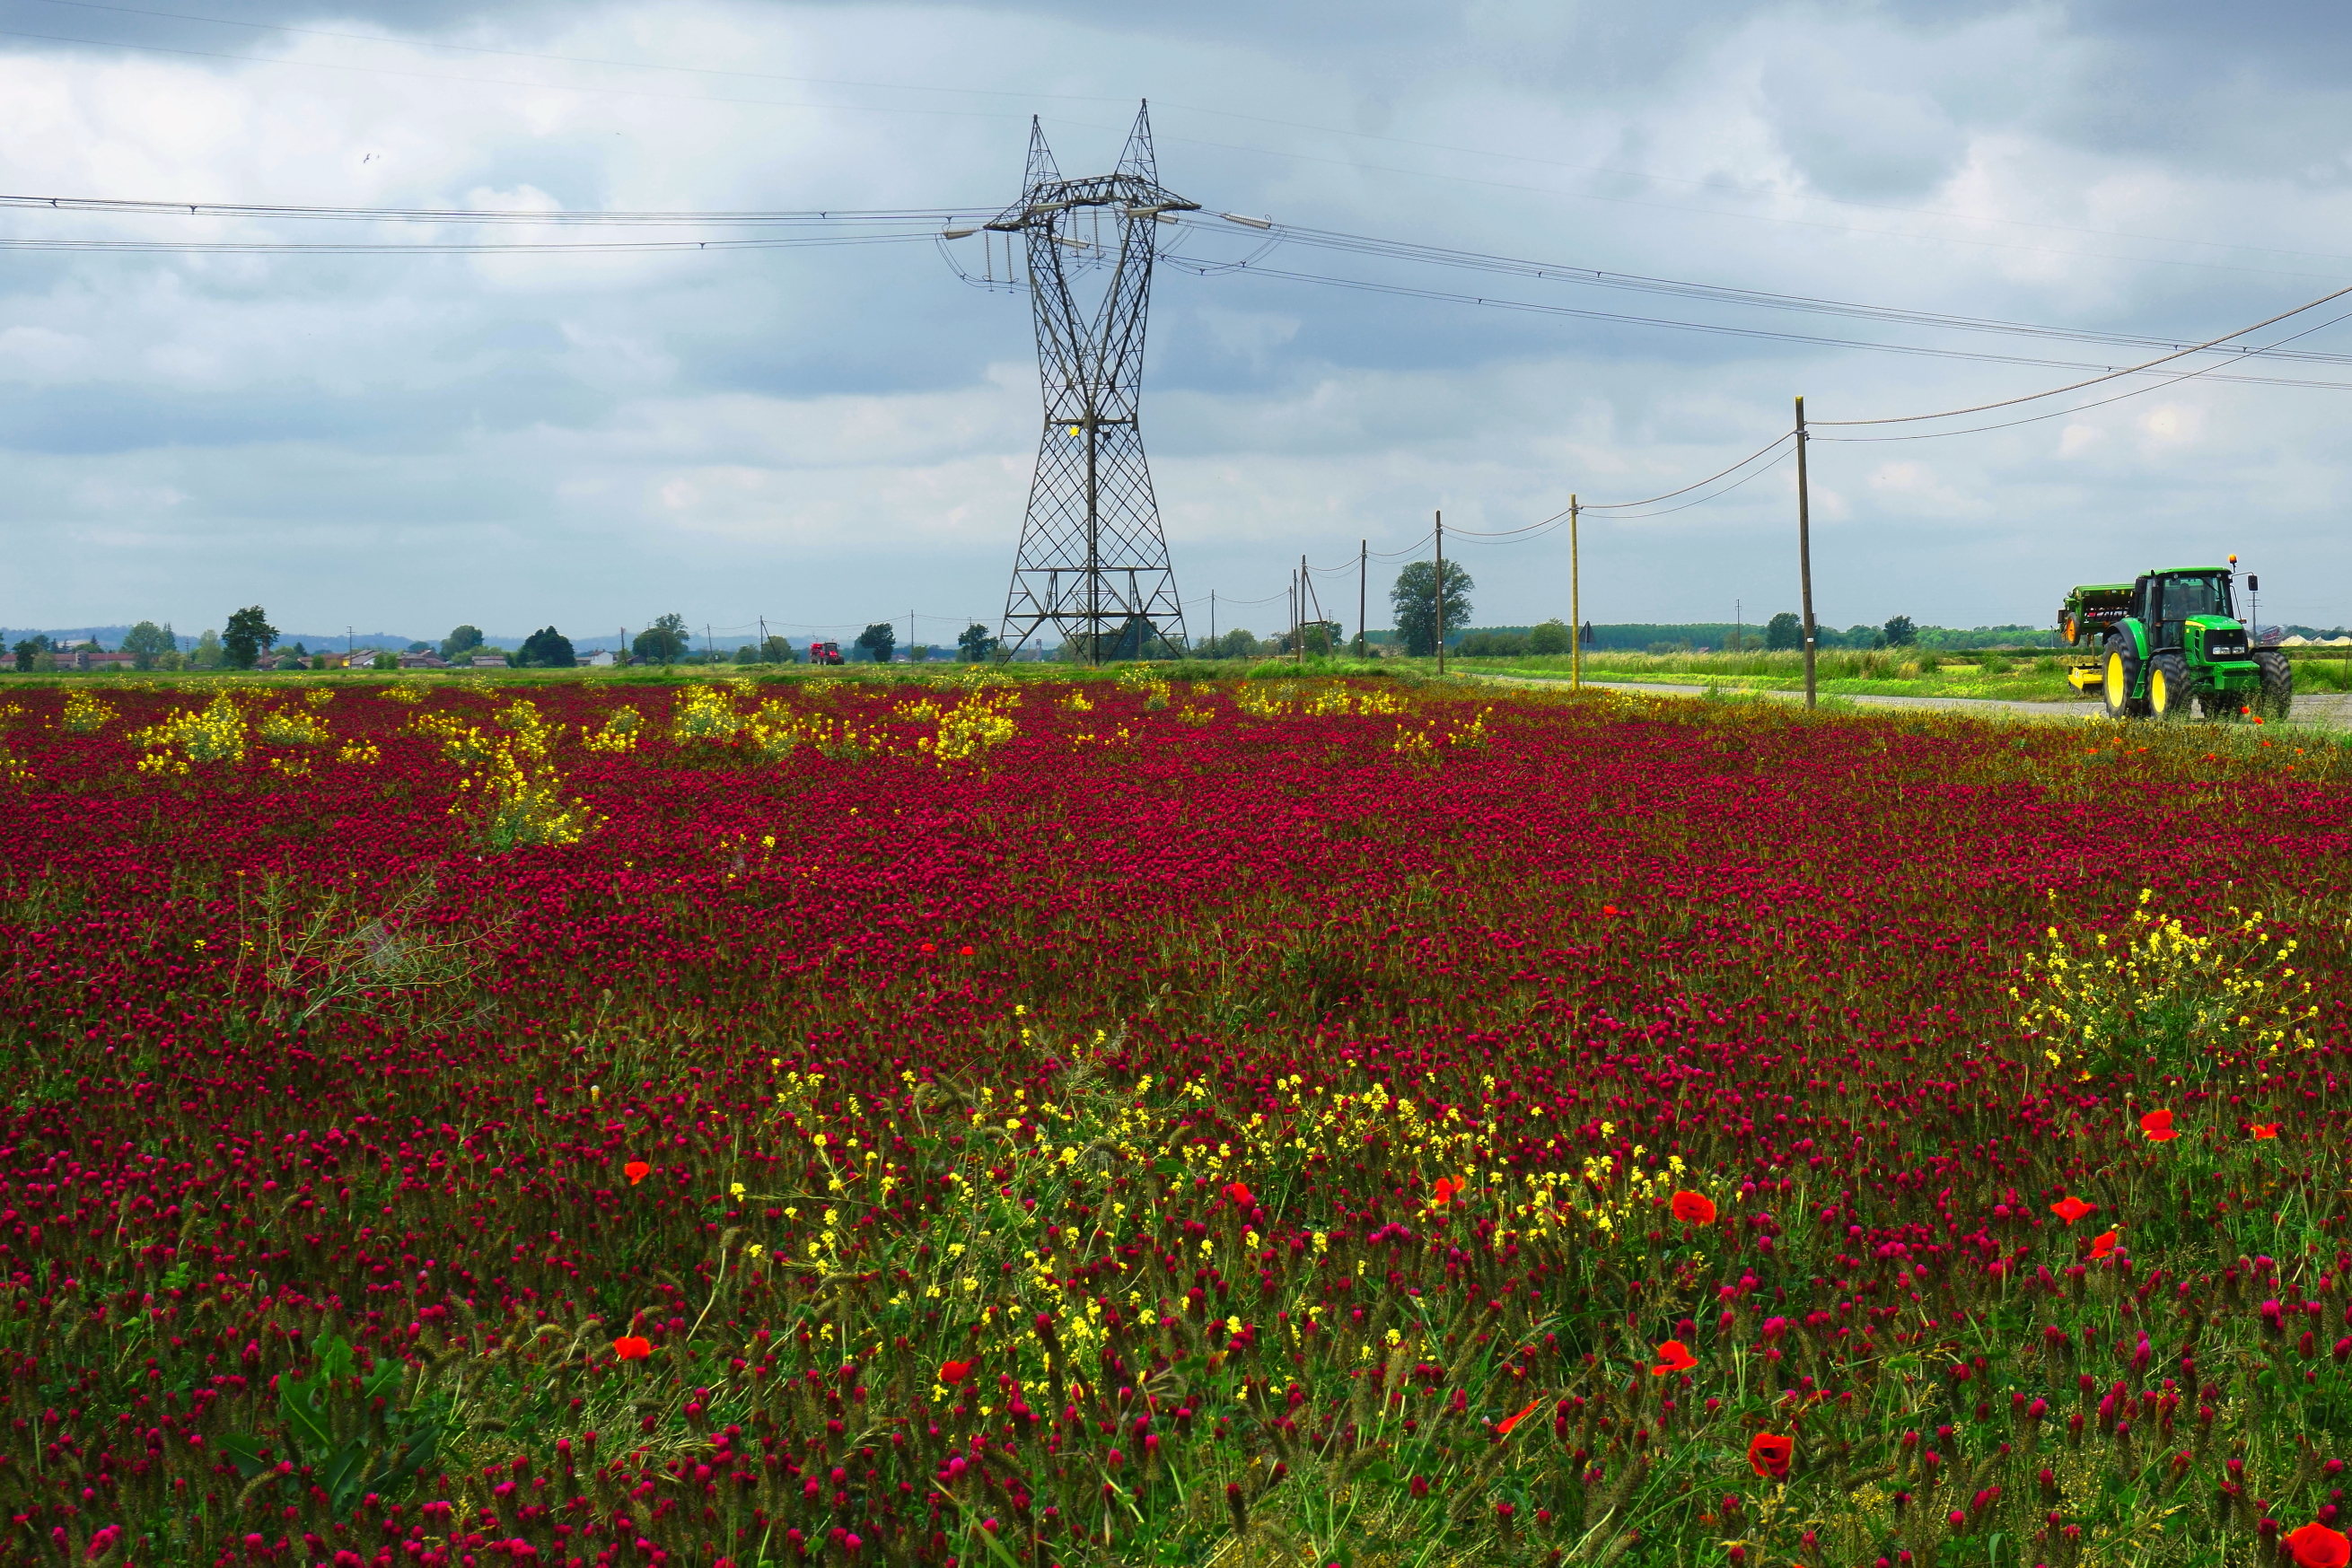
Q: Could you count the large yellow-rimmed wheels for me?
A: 2